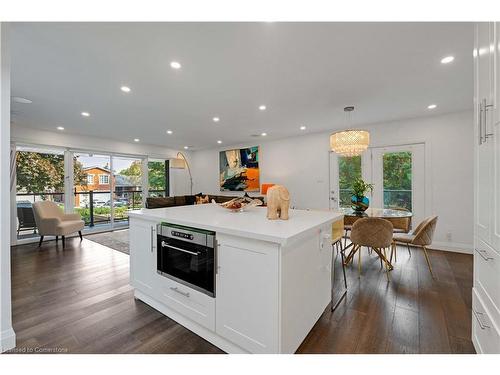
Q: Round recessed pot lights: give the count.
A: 14